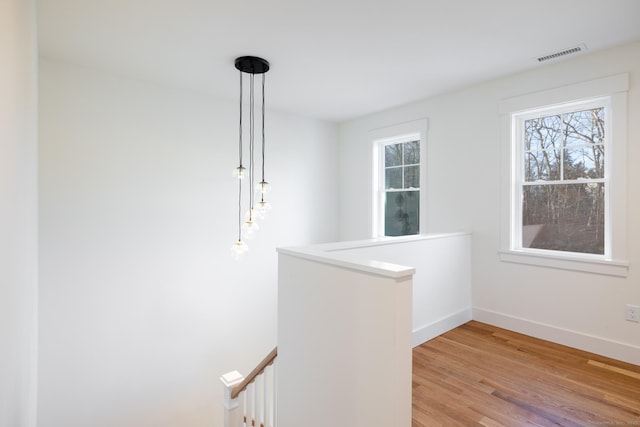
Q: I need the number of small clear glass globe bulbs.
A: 6